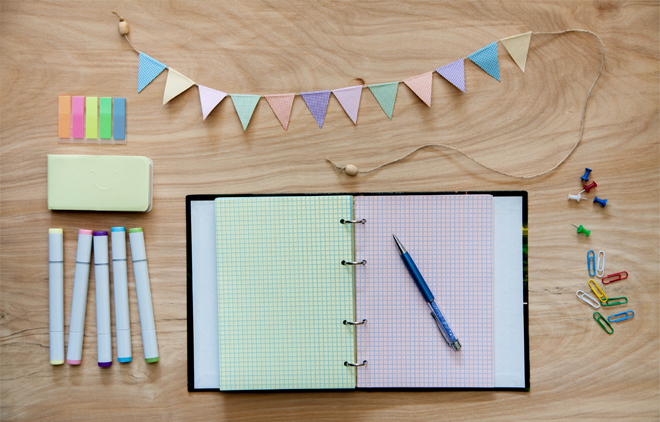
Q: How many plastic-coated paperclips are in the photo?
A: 8